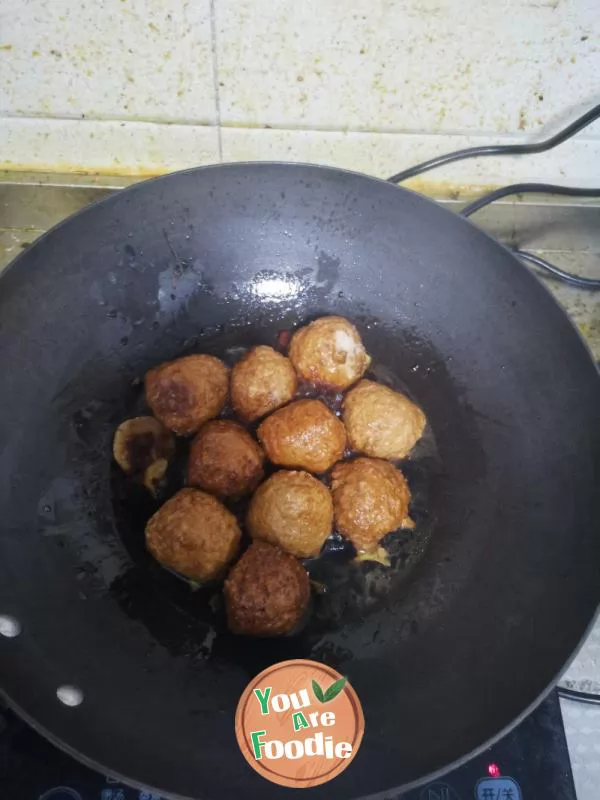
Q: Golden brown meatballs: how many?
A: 10